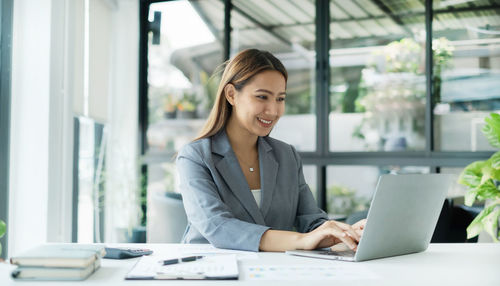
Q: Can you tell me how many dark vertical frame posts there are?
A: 4